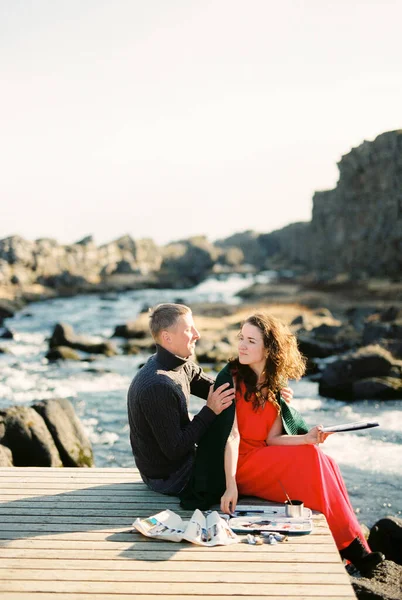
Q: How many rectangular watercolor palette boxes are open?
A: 1